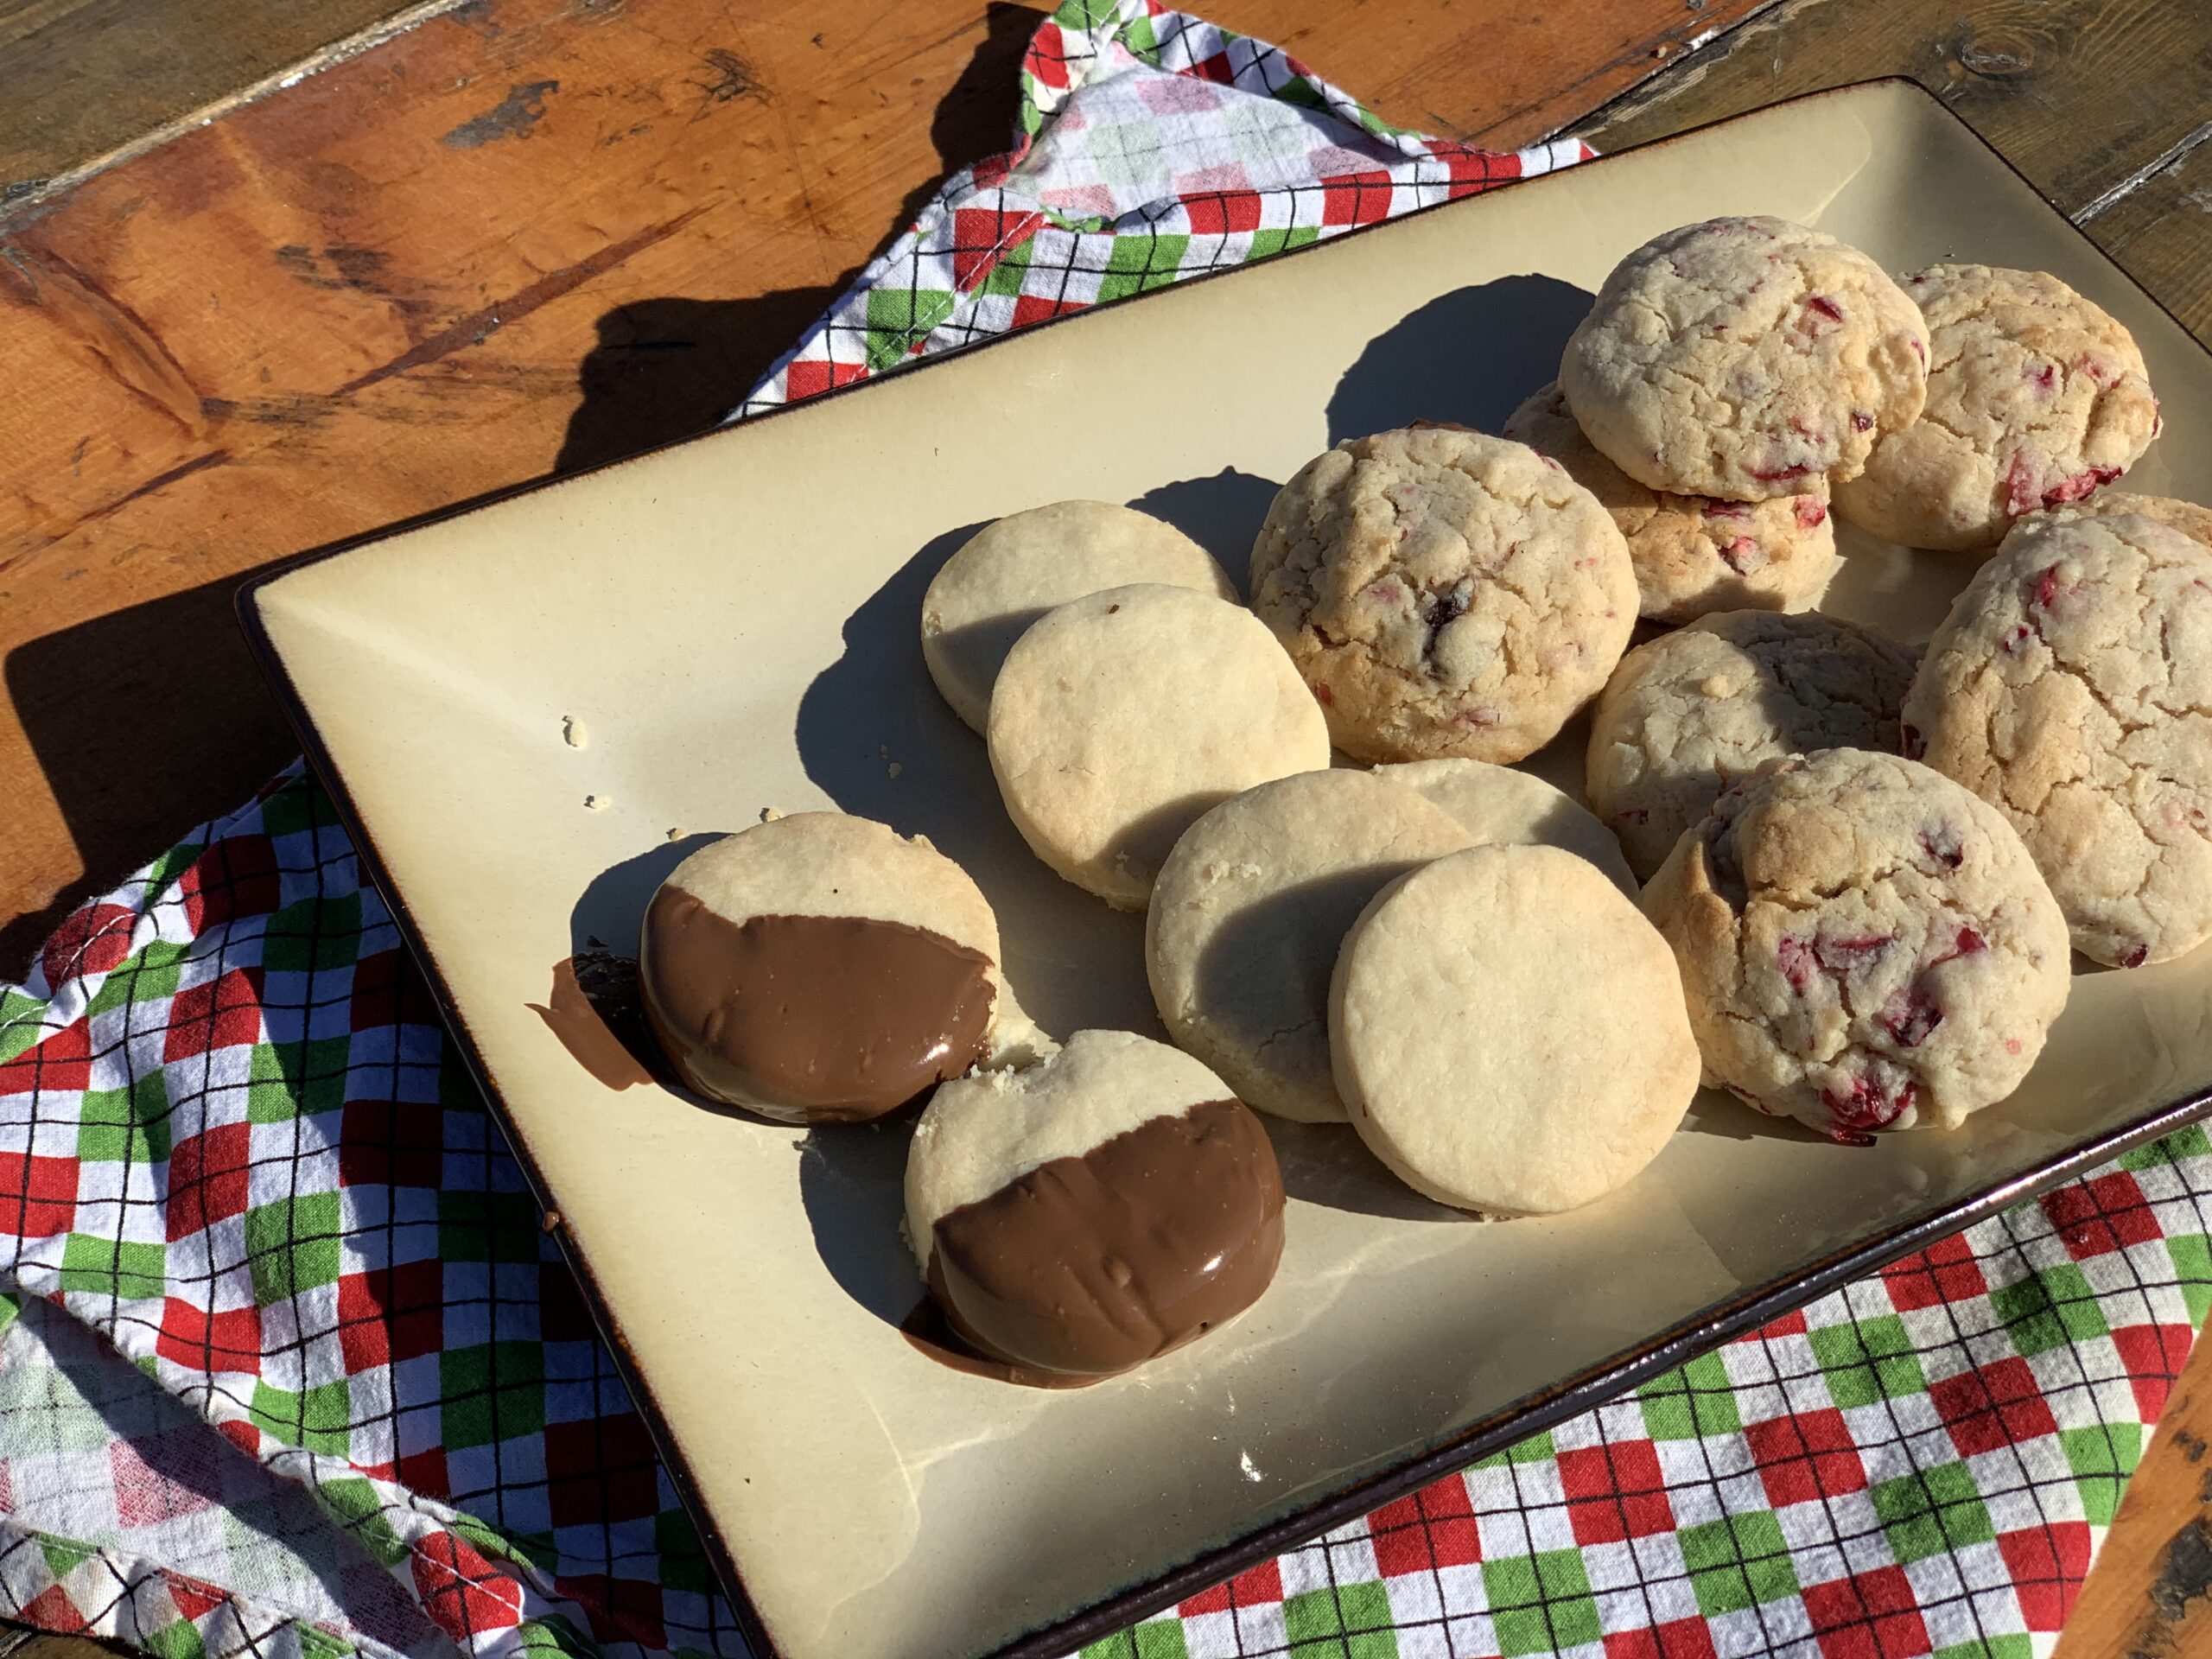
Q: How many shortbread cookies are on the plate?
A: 7